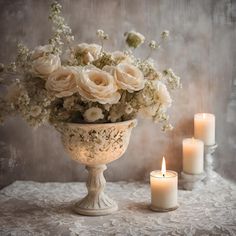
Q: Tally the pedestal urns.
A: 1